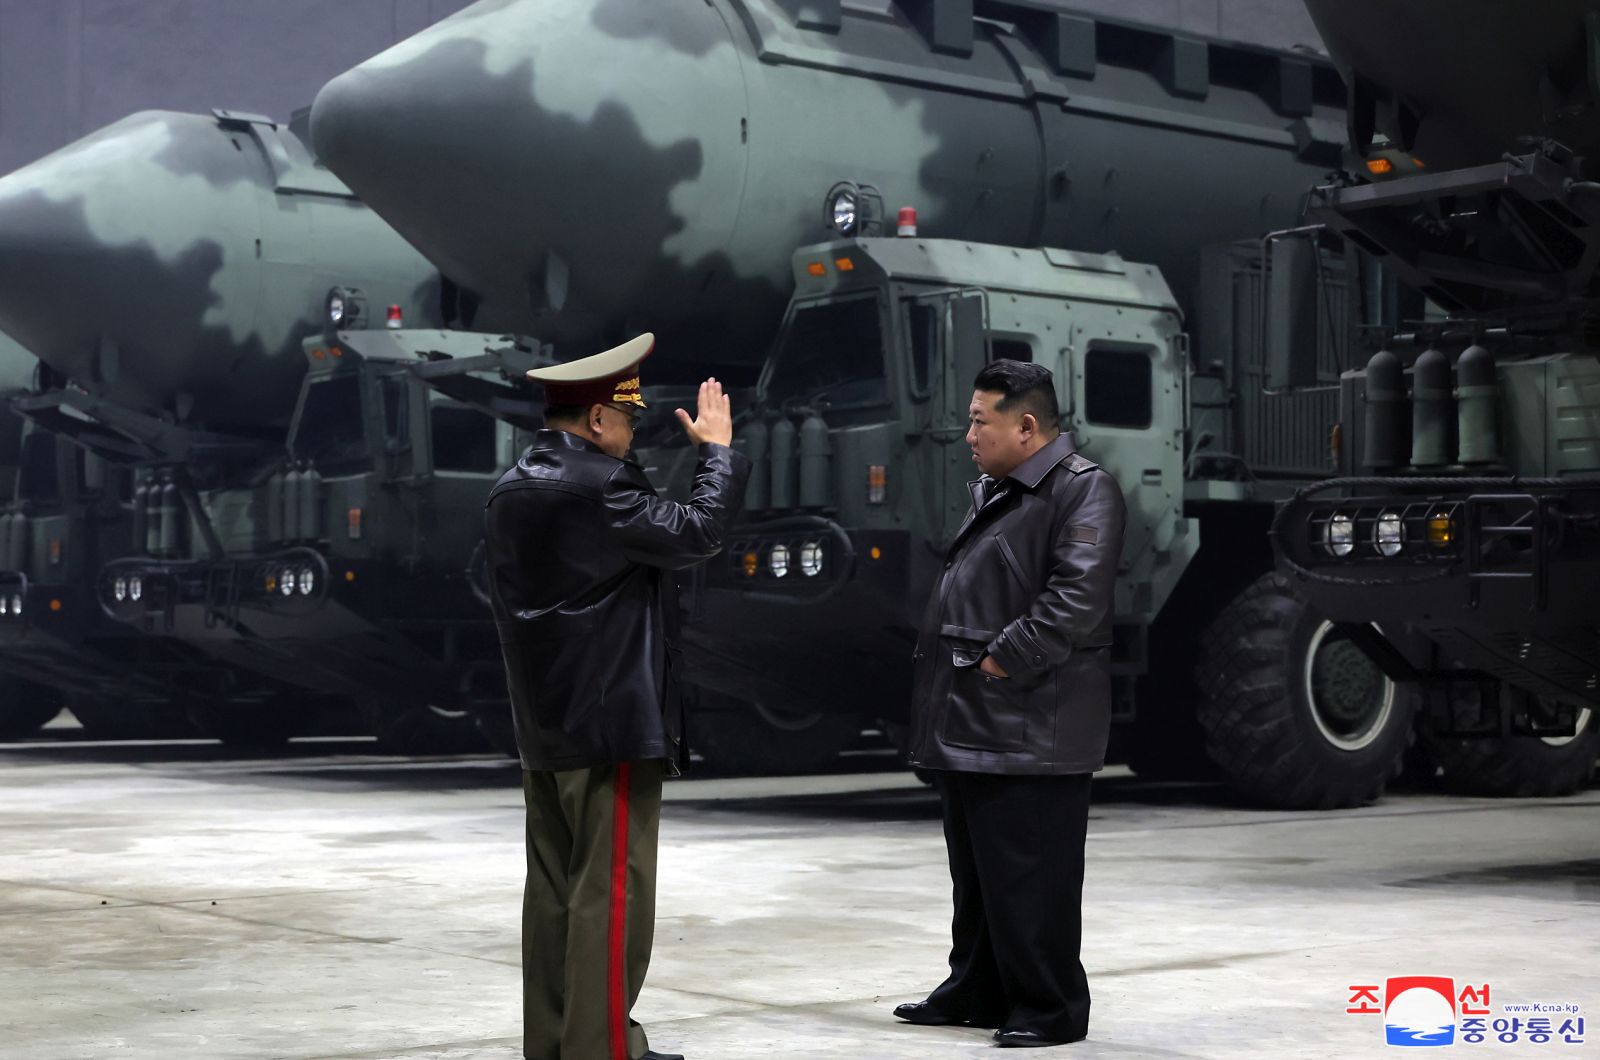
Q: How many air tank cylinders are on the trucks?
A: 14